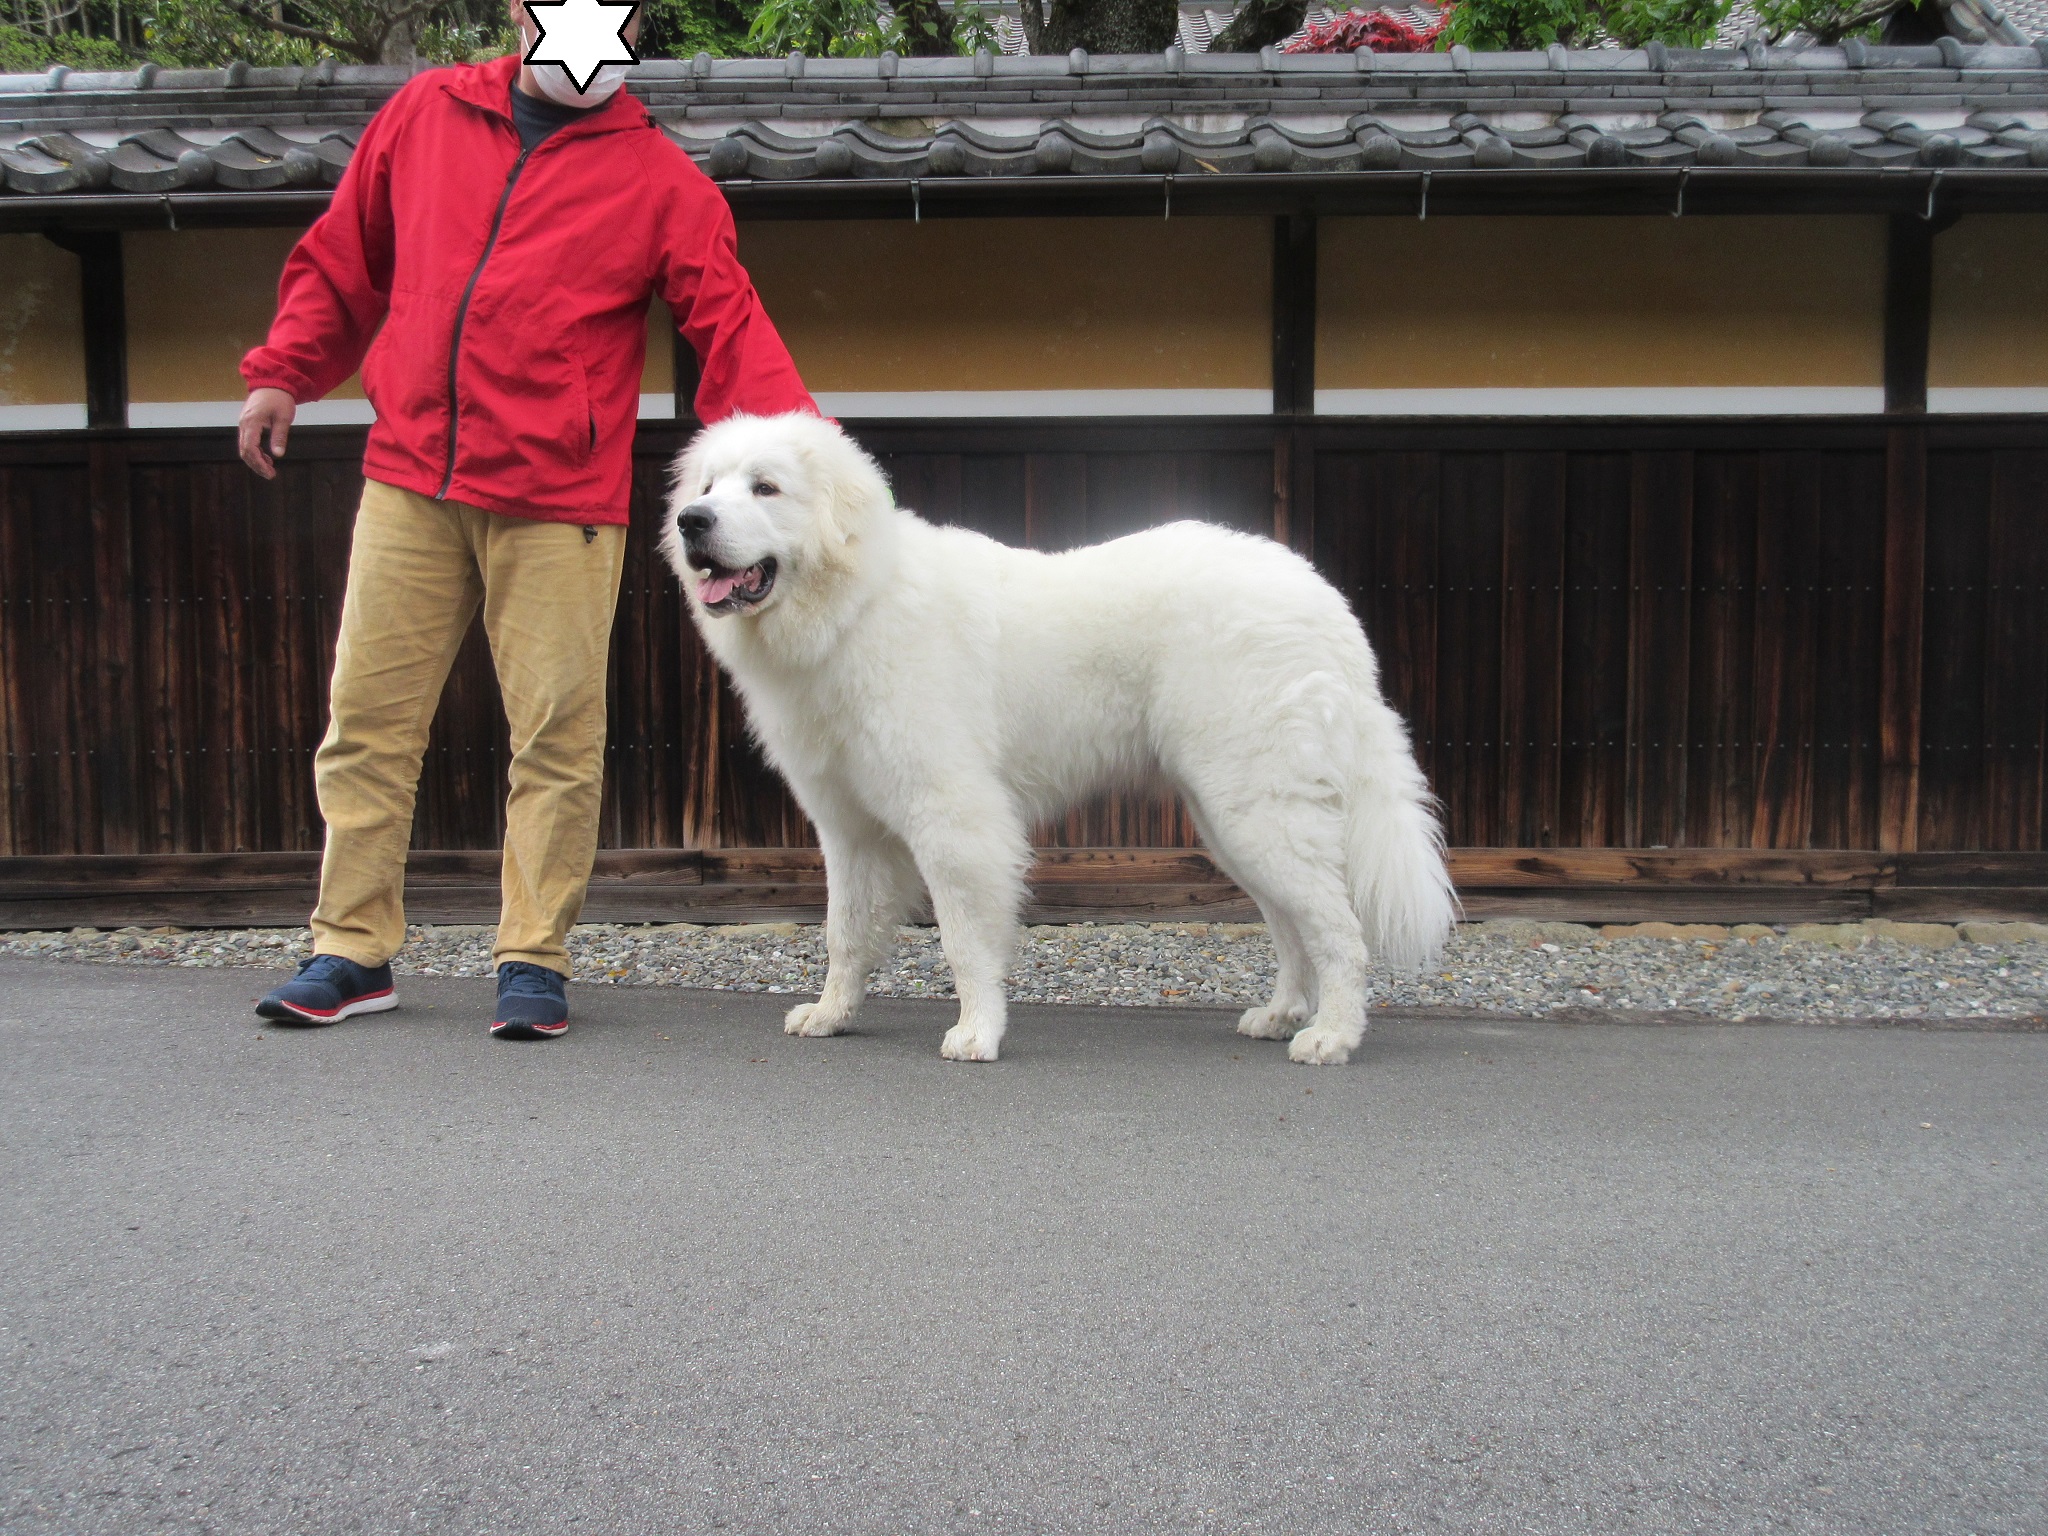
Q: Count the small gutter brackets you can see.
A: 6